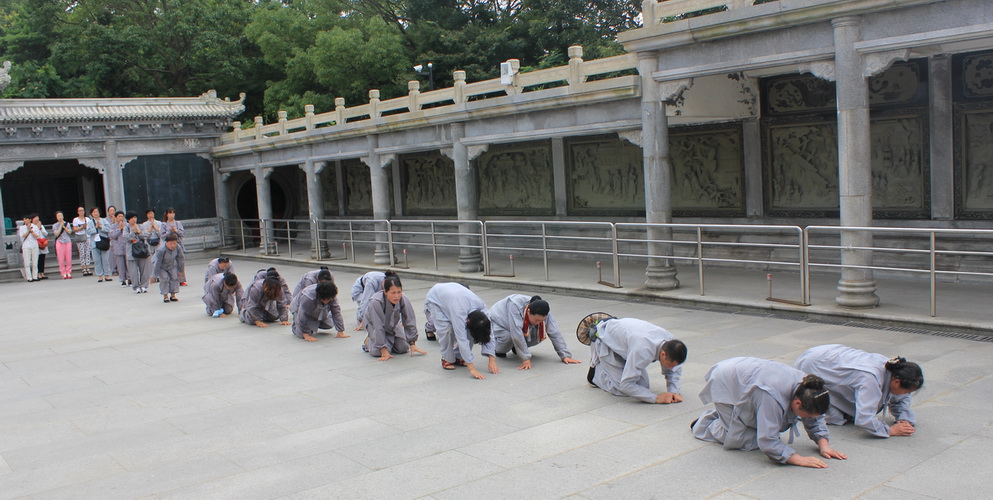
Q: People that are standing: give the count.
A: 11